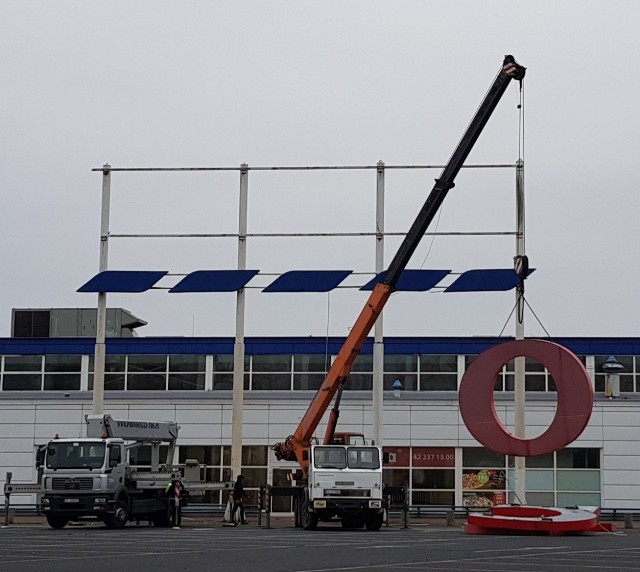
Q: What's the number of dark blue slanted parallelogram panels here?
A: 5